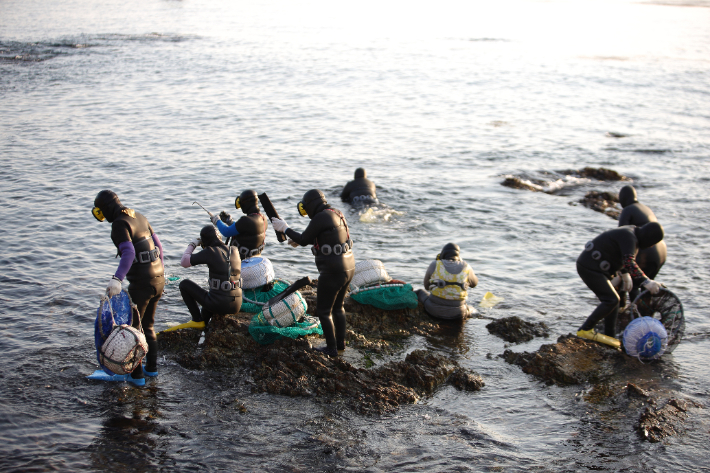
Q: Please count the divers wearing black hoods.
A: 8